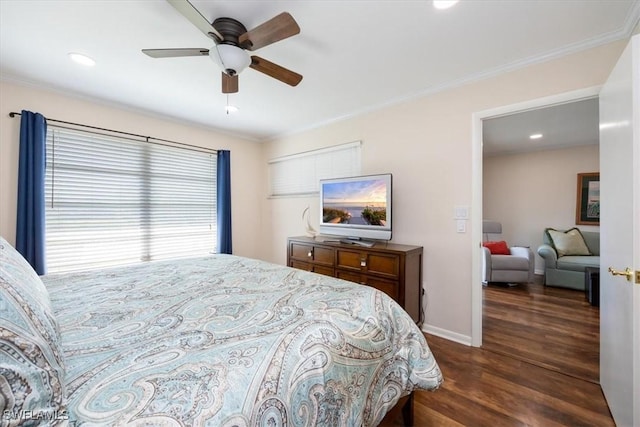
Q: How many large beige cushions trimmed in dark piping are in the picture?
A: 1